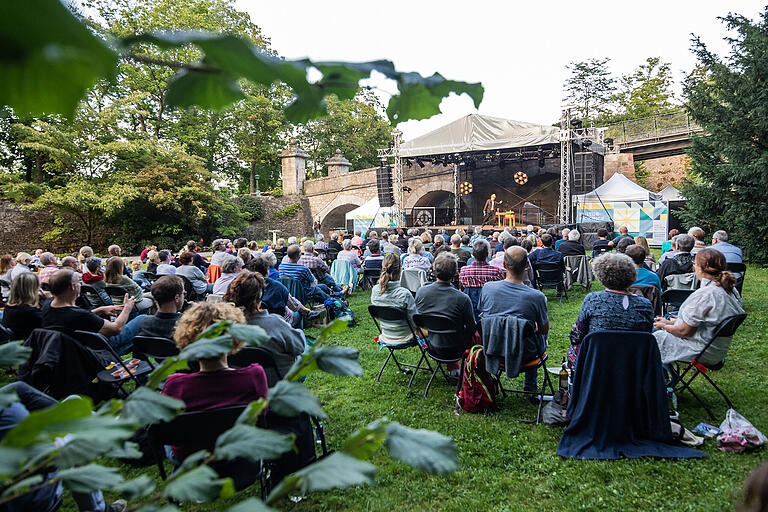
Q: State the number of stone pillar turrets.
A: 2